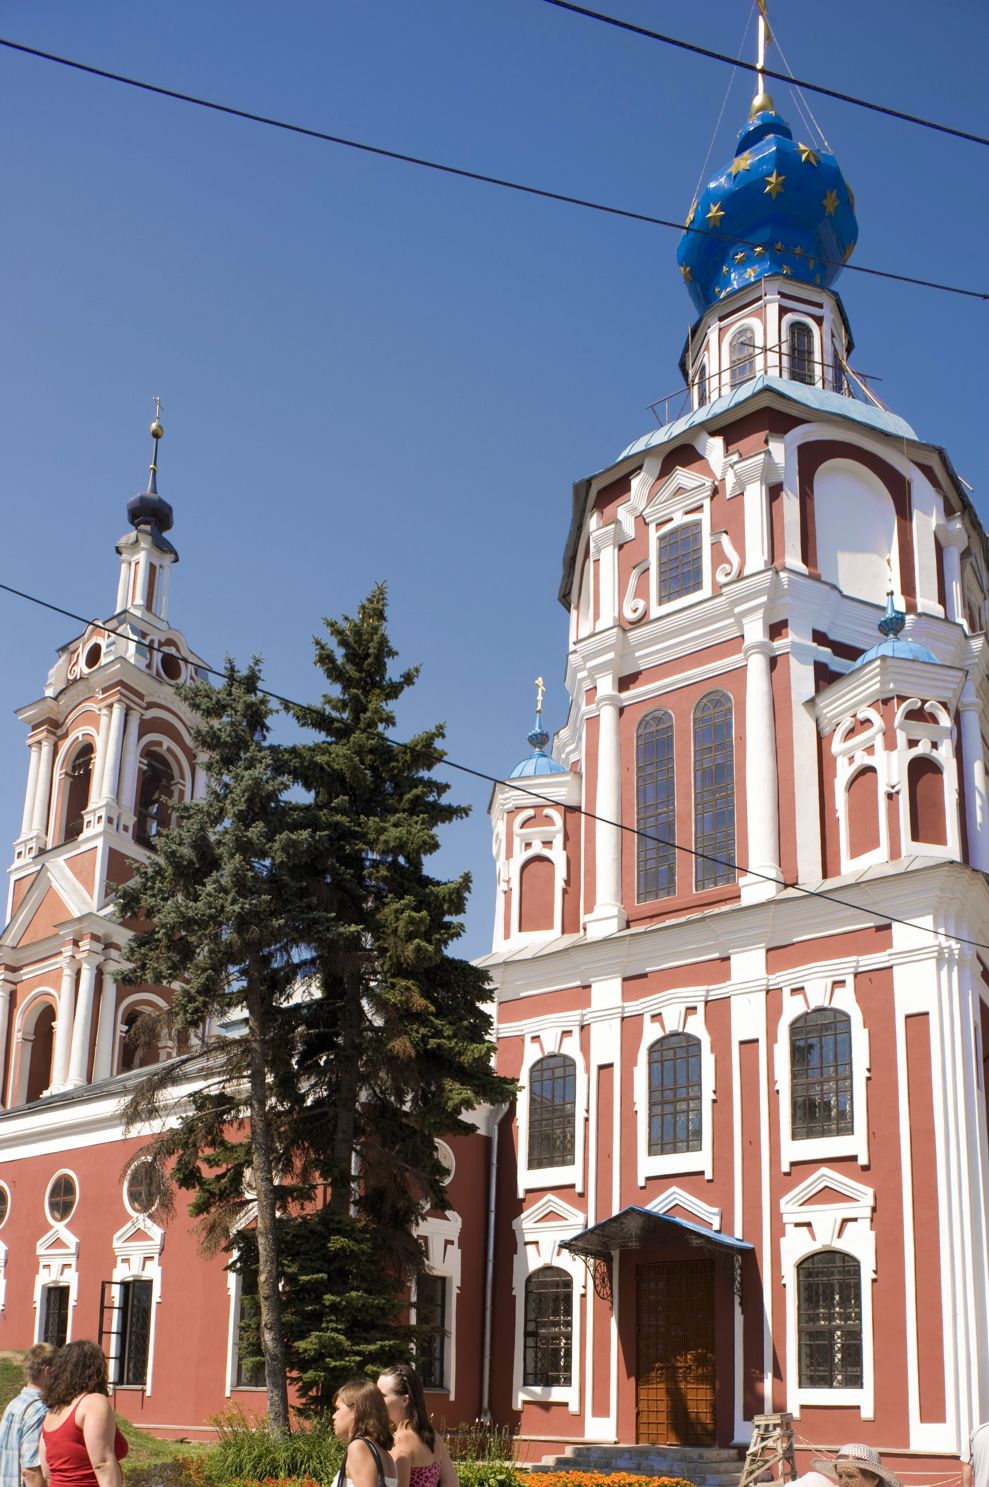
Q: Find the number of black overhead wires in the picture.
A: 3